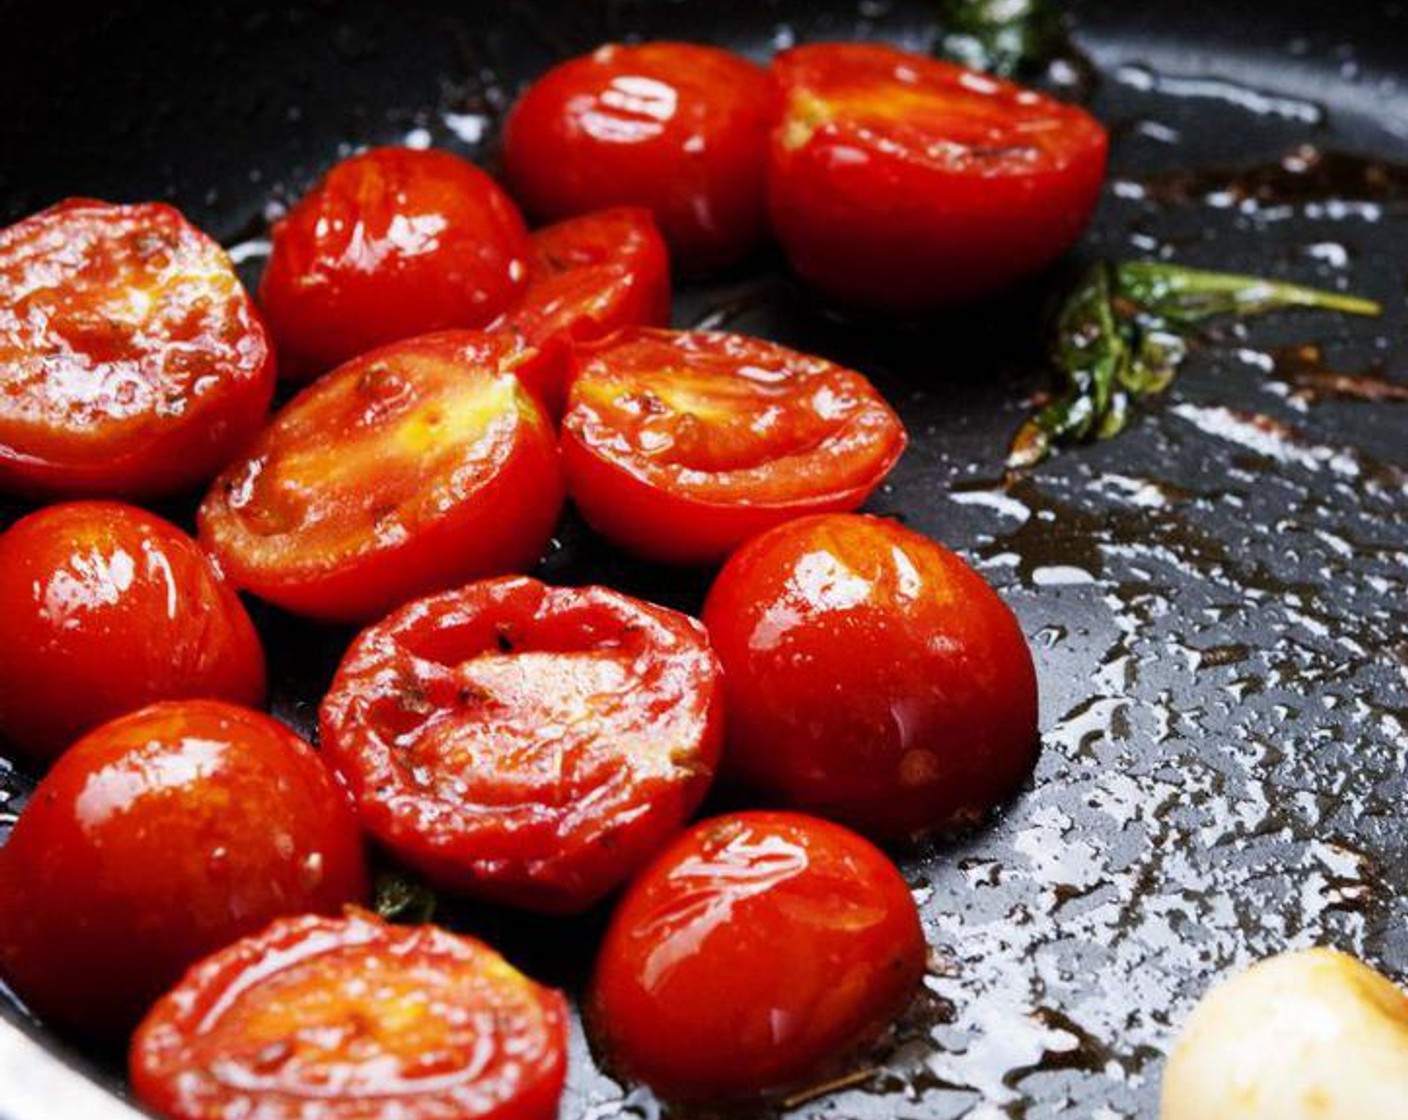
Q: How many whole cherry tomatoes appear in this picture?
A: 6